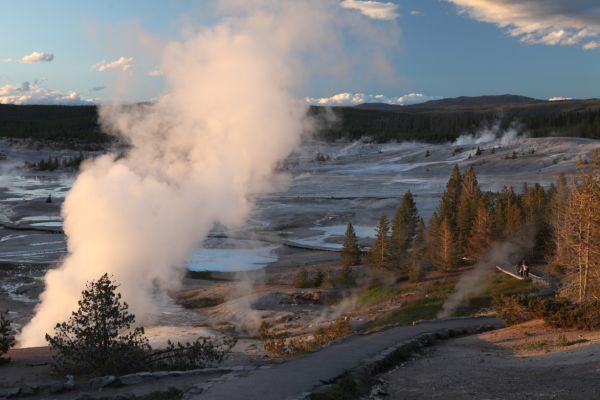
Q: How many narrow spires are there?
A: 0